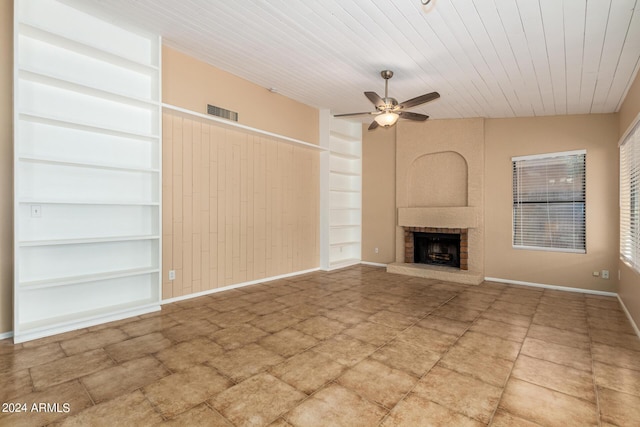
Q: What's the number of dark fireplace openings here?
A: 1